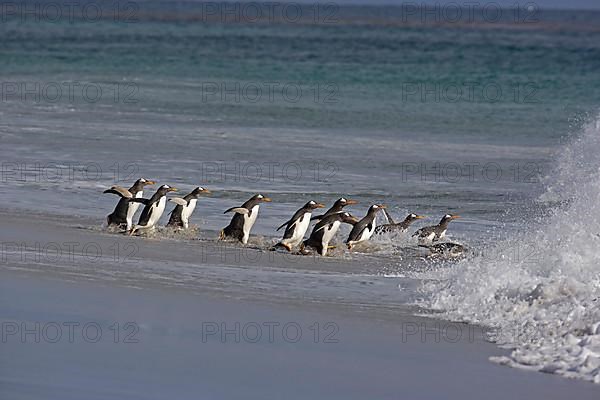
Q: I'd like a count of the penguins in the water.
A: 11